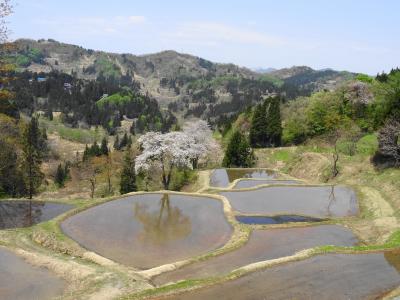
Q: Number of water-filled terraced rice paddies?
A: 9